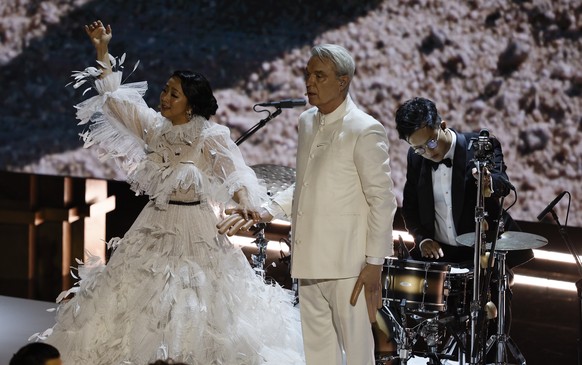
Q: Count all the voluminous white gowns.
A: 1